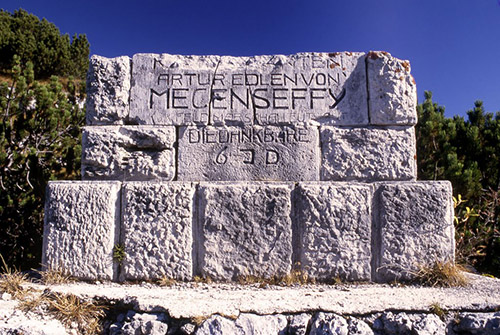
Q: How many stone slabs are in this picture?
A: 11